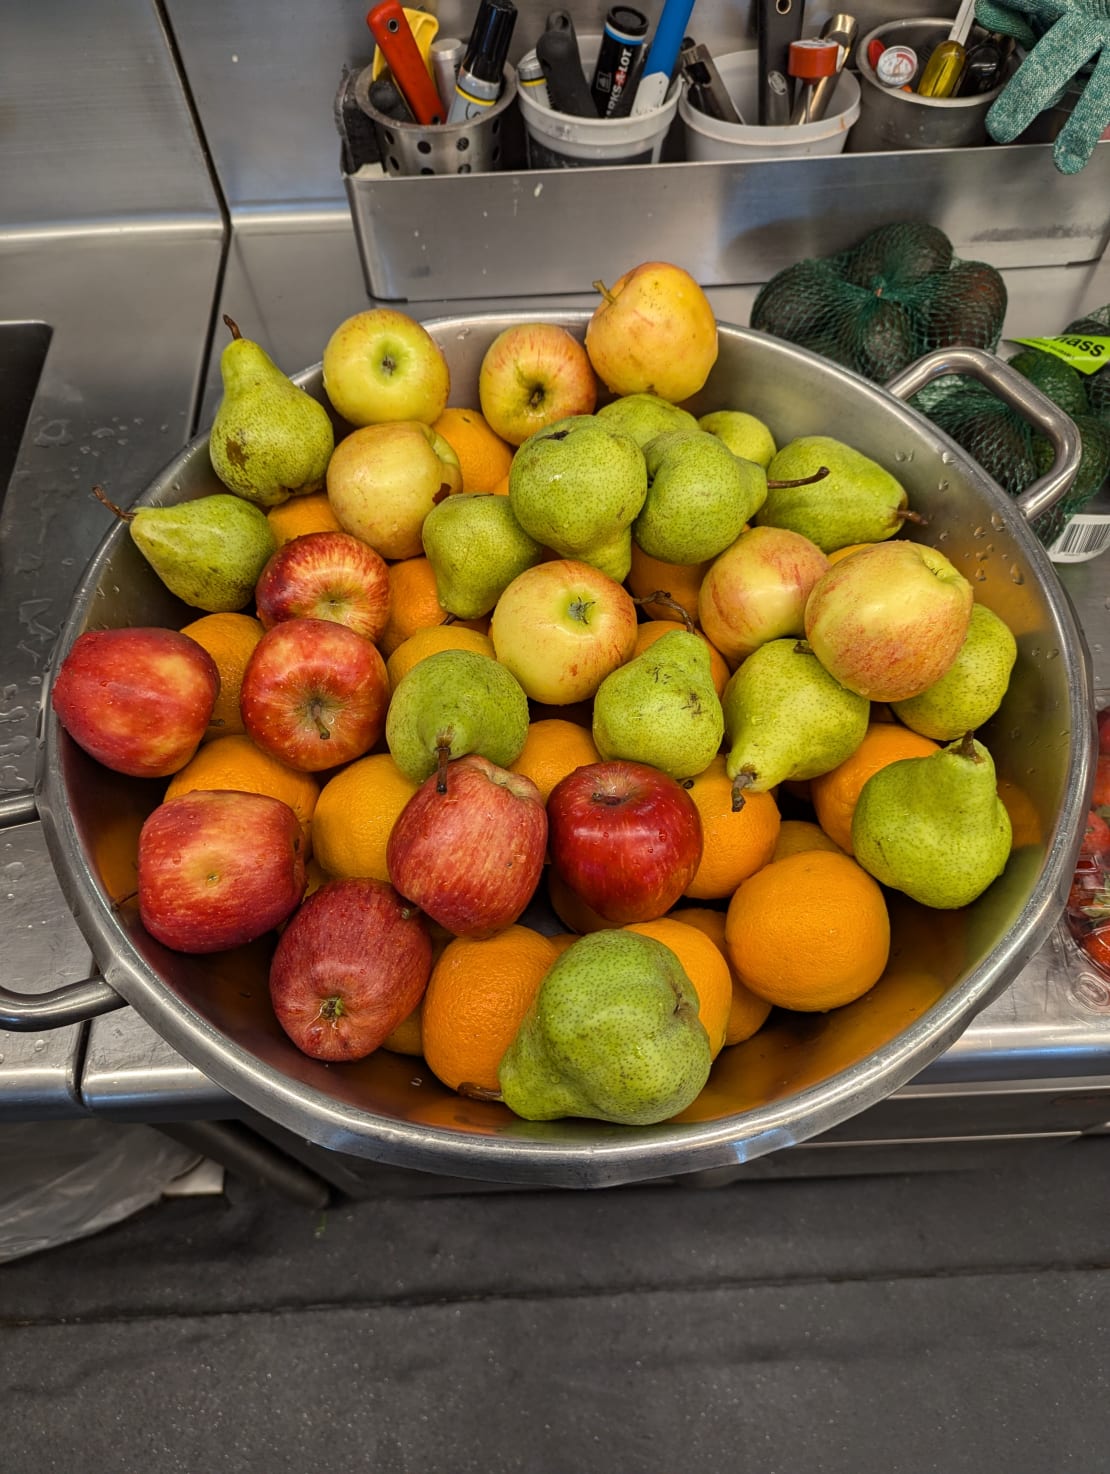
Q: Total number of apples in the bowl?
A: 14